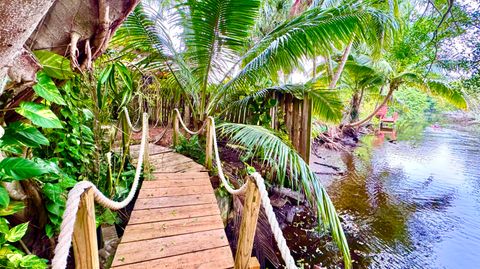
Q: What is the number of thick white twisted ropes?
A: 2